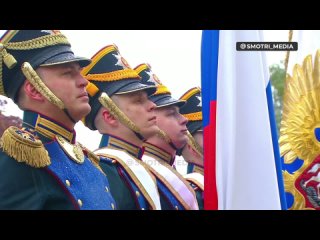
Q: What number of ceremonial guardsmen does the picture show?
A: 4